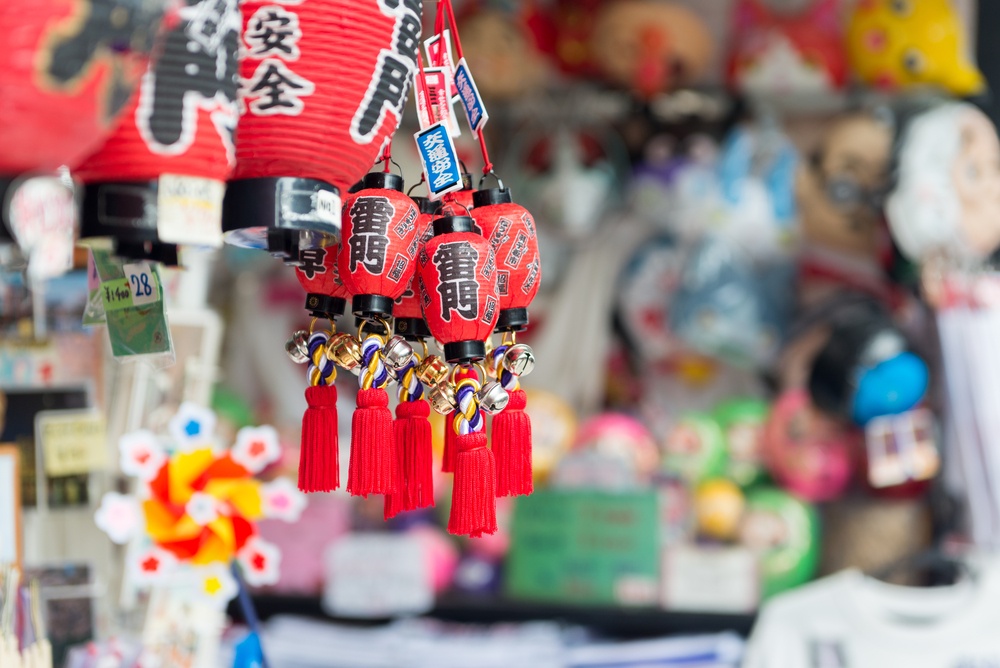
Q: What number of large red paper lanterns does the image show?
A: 3